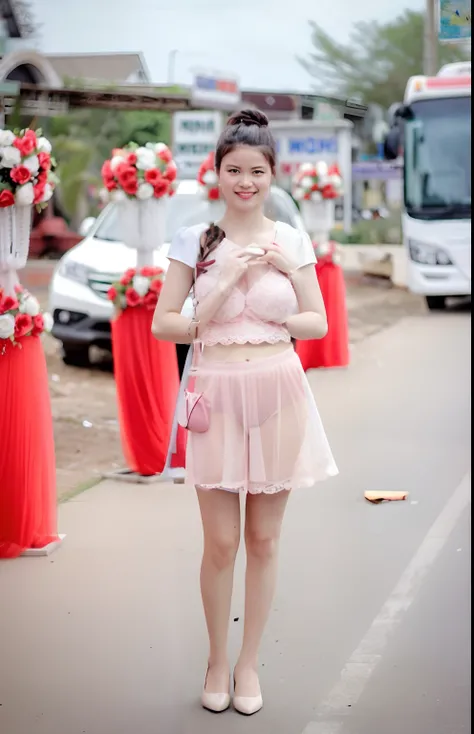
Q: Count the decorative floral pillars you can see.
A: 4